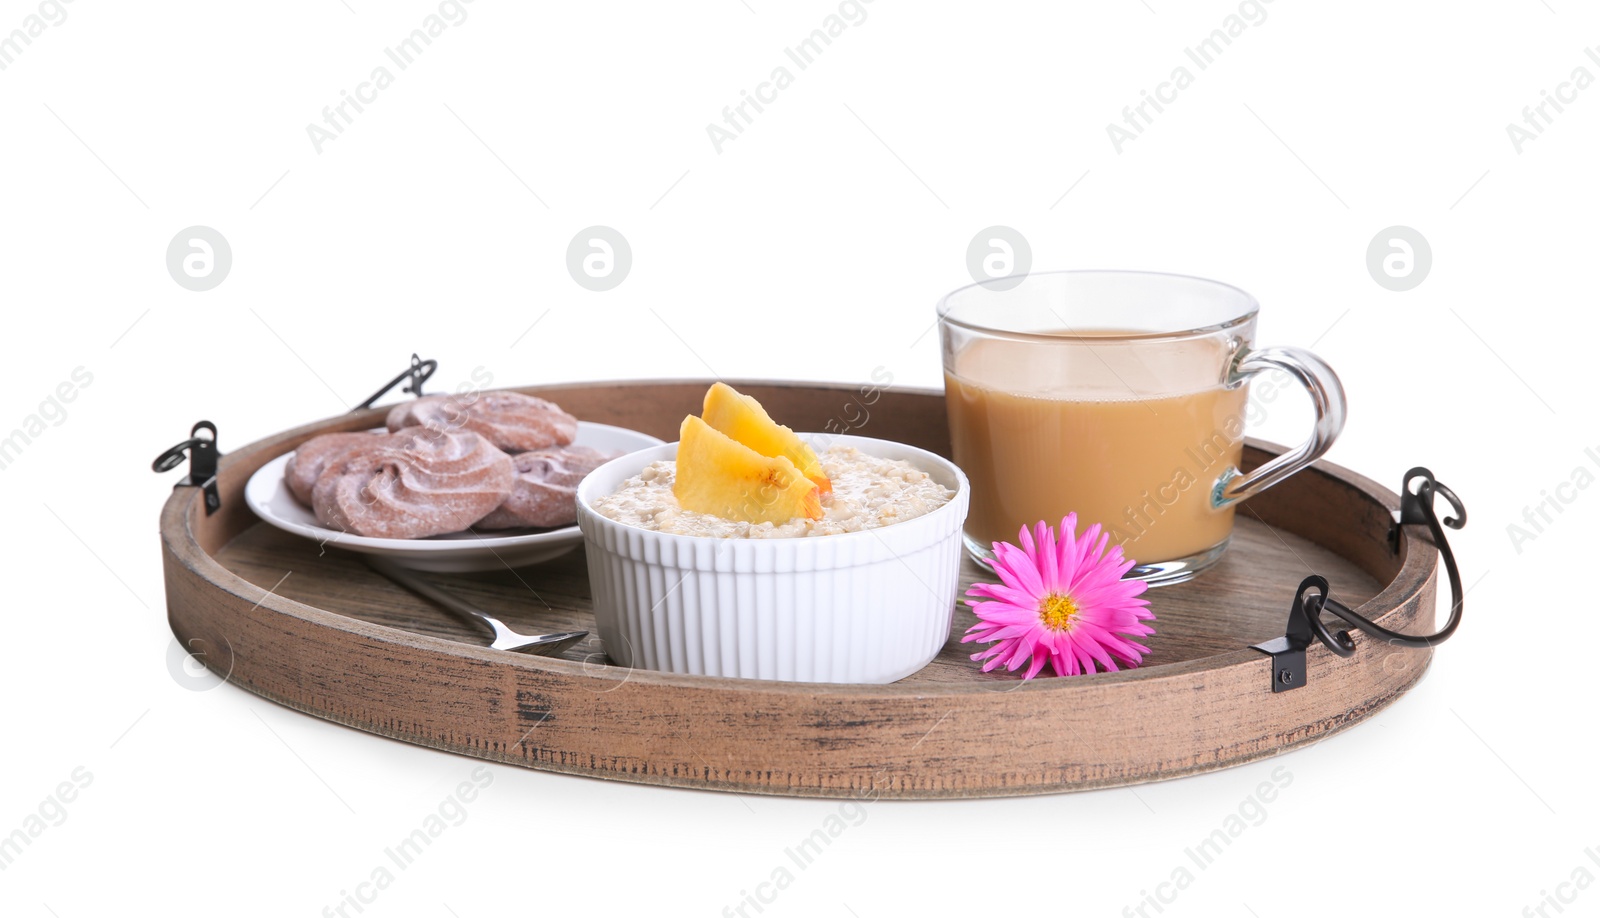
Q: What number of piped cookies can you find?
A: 4